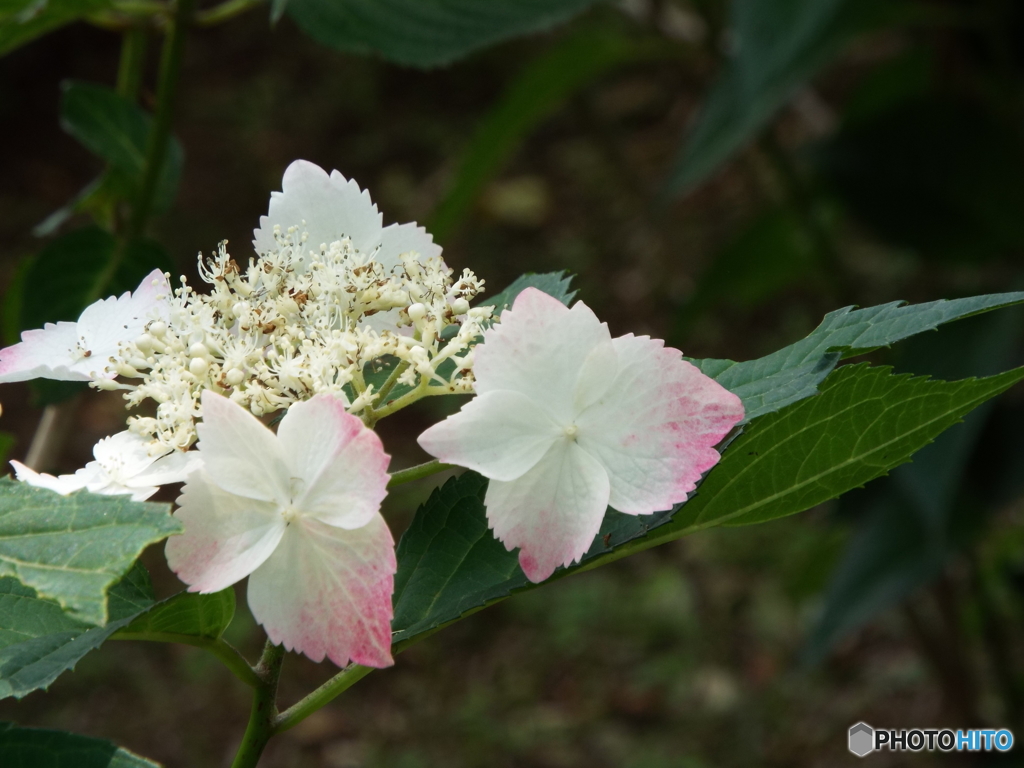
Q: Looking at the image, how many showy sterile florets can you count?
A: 5